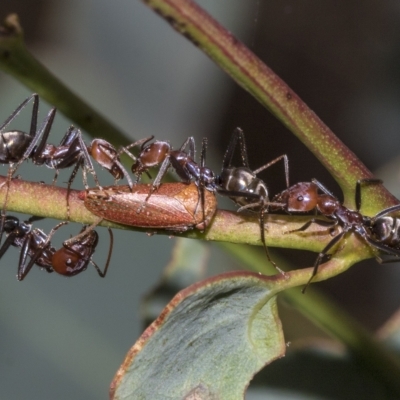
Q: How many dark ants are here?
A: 4